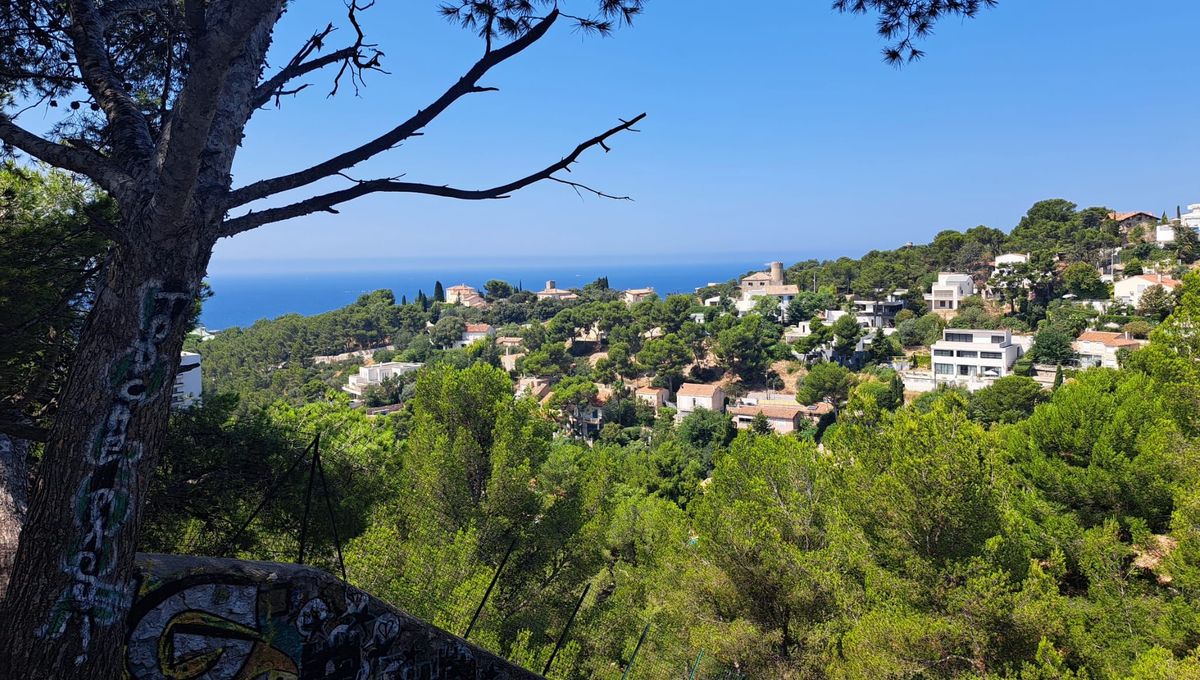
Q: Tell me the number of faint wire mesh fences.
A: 1